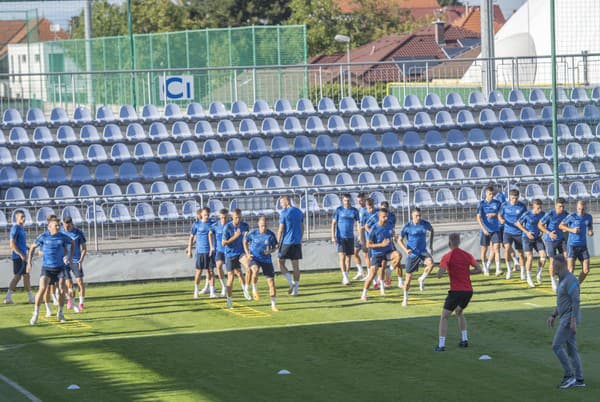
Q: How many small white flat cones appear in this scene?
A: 3